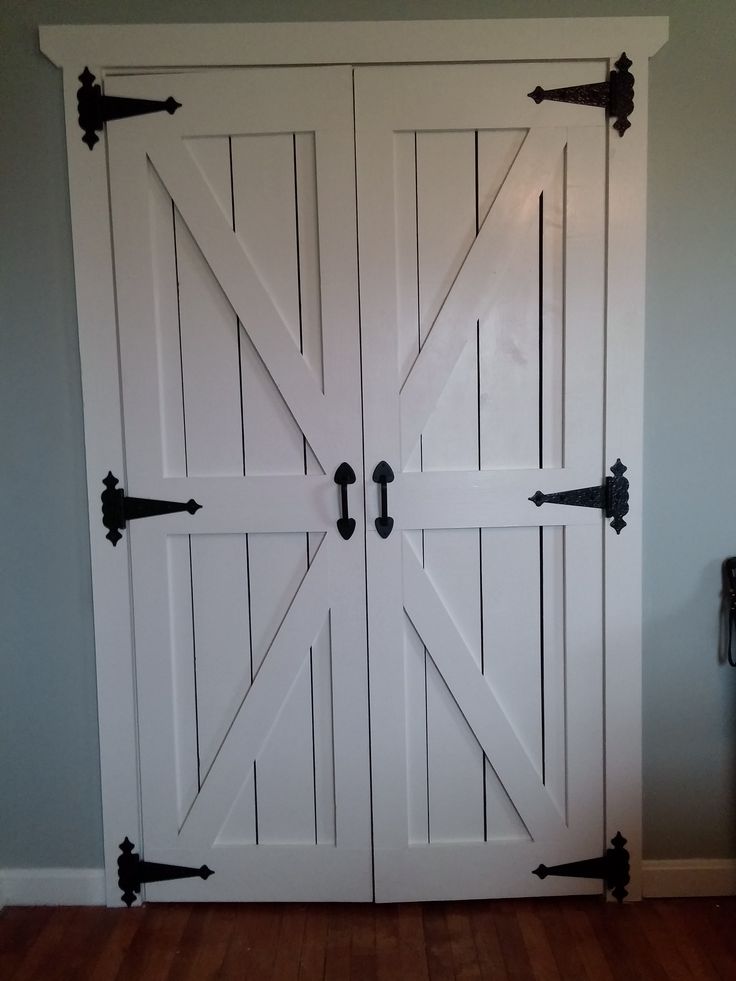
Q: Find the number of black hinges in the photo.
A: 6